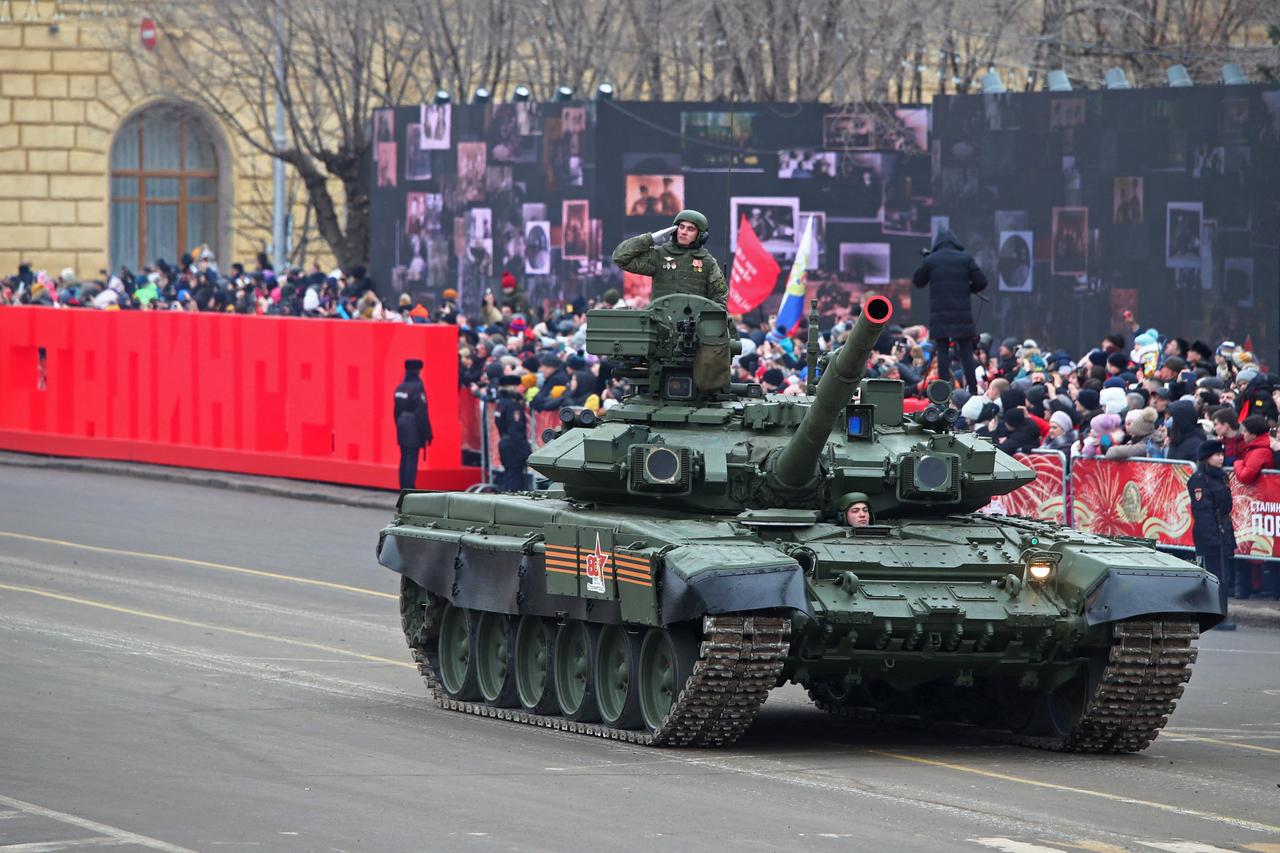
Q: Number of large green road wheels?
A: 6